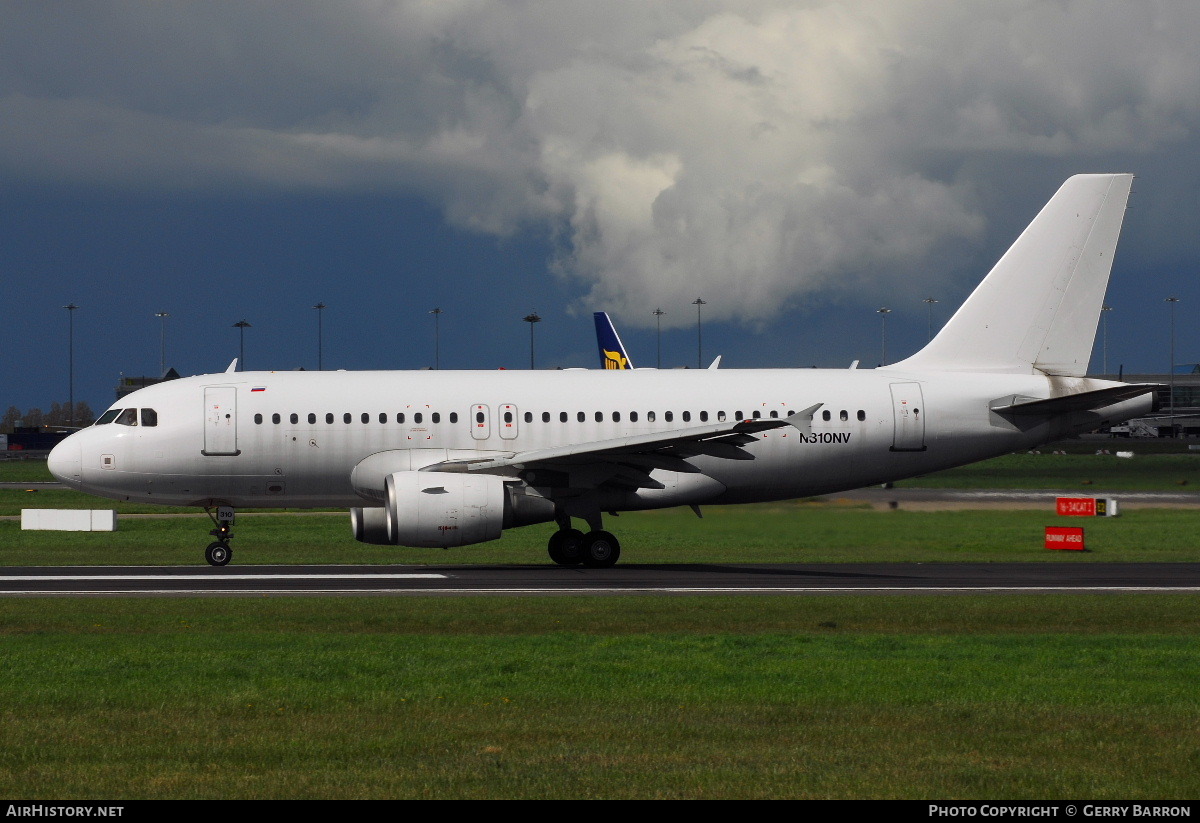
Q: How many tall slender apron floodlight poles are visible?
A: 12